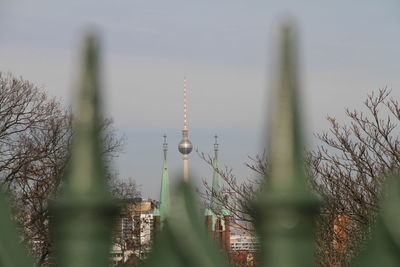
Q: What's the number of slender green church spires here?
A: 2